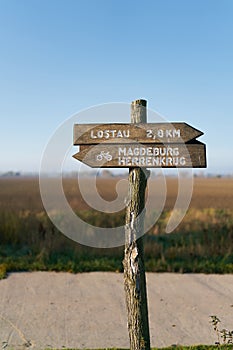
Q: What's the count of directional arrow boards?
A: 2